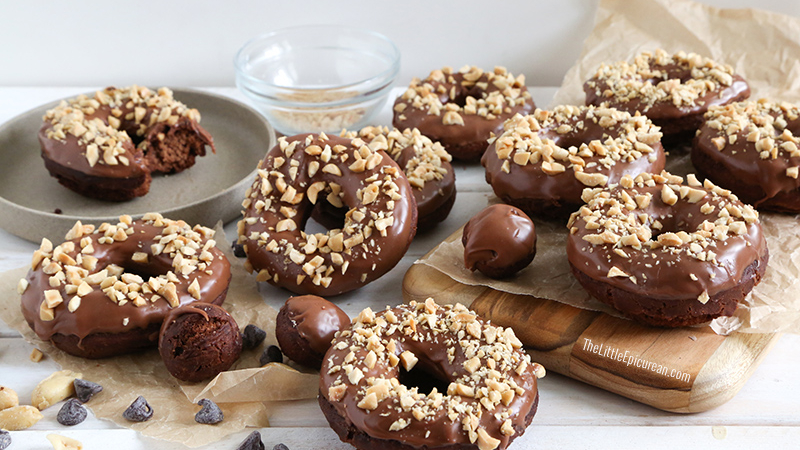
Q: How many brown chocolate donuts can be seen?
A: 10